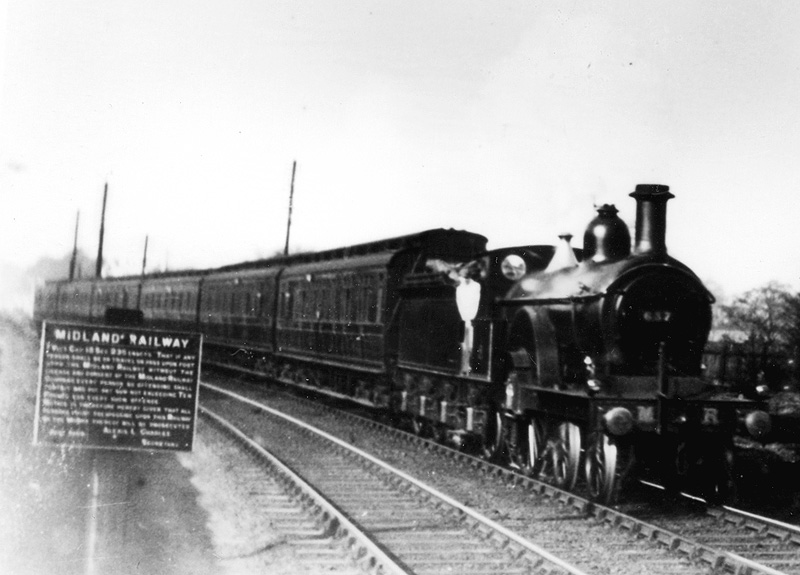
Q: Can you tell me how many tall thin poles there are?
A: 4